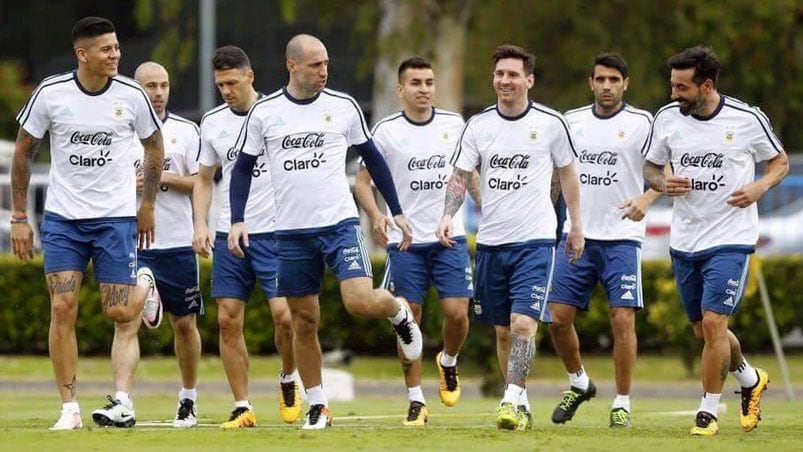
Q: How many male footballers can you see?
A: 8